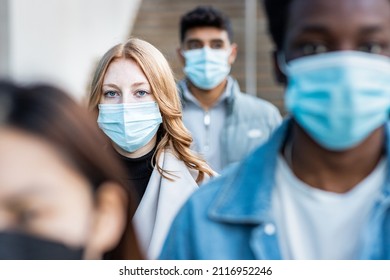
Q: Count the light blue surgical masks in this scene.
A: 3